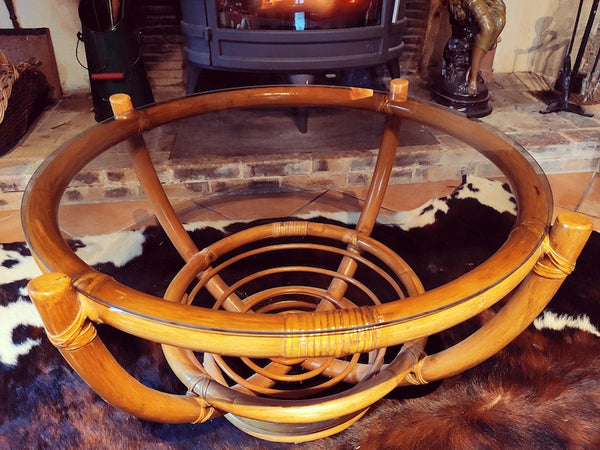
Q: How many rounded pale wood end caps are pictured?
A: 4